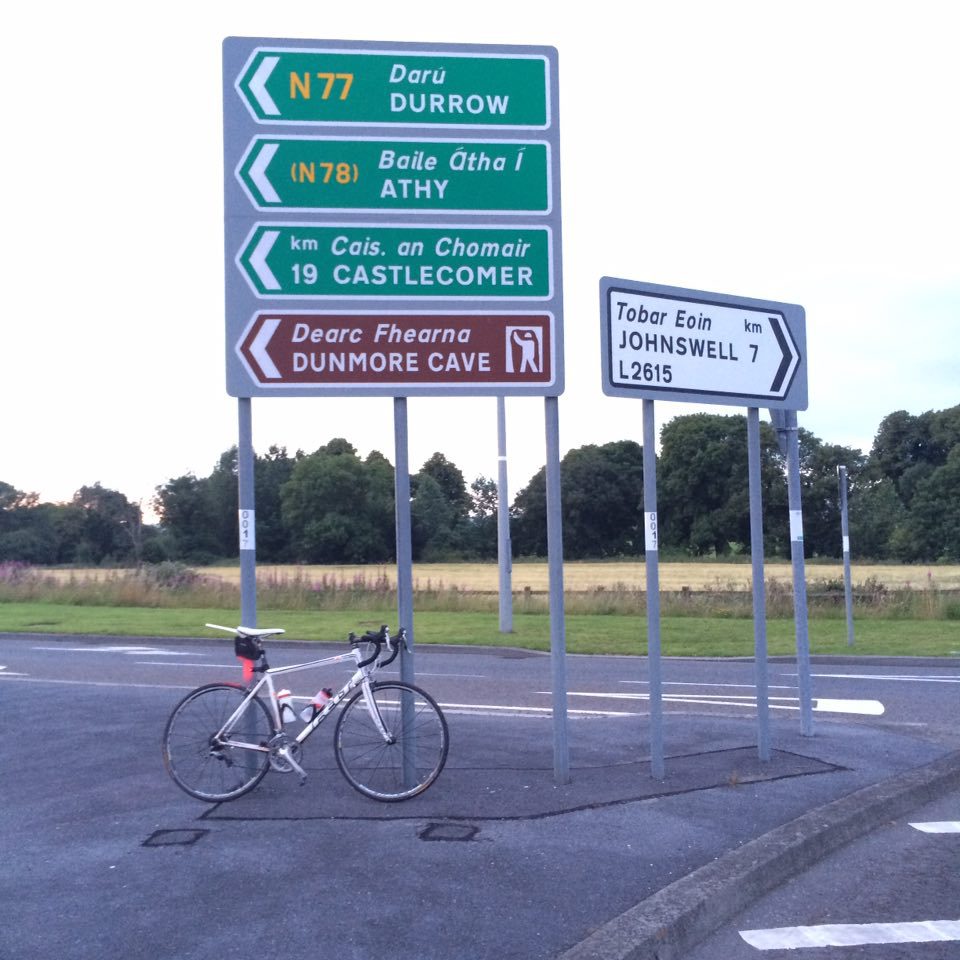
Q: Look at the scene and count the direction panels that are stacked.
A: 4